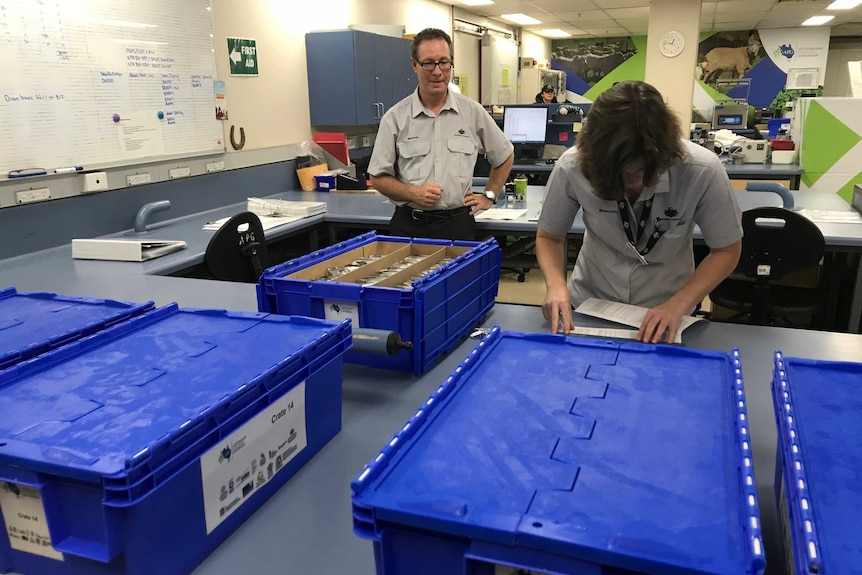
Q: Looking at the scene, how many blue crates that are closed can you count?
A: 4